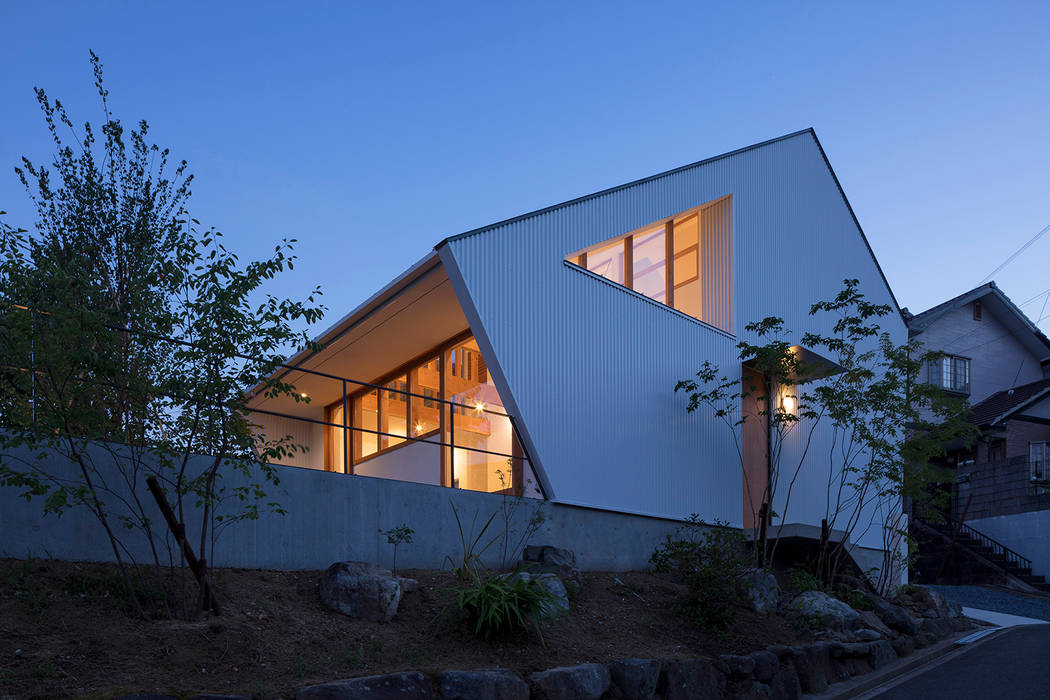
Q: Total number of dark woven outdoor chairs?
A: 0